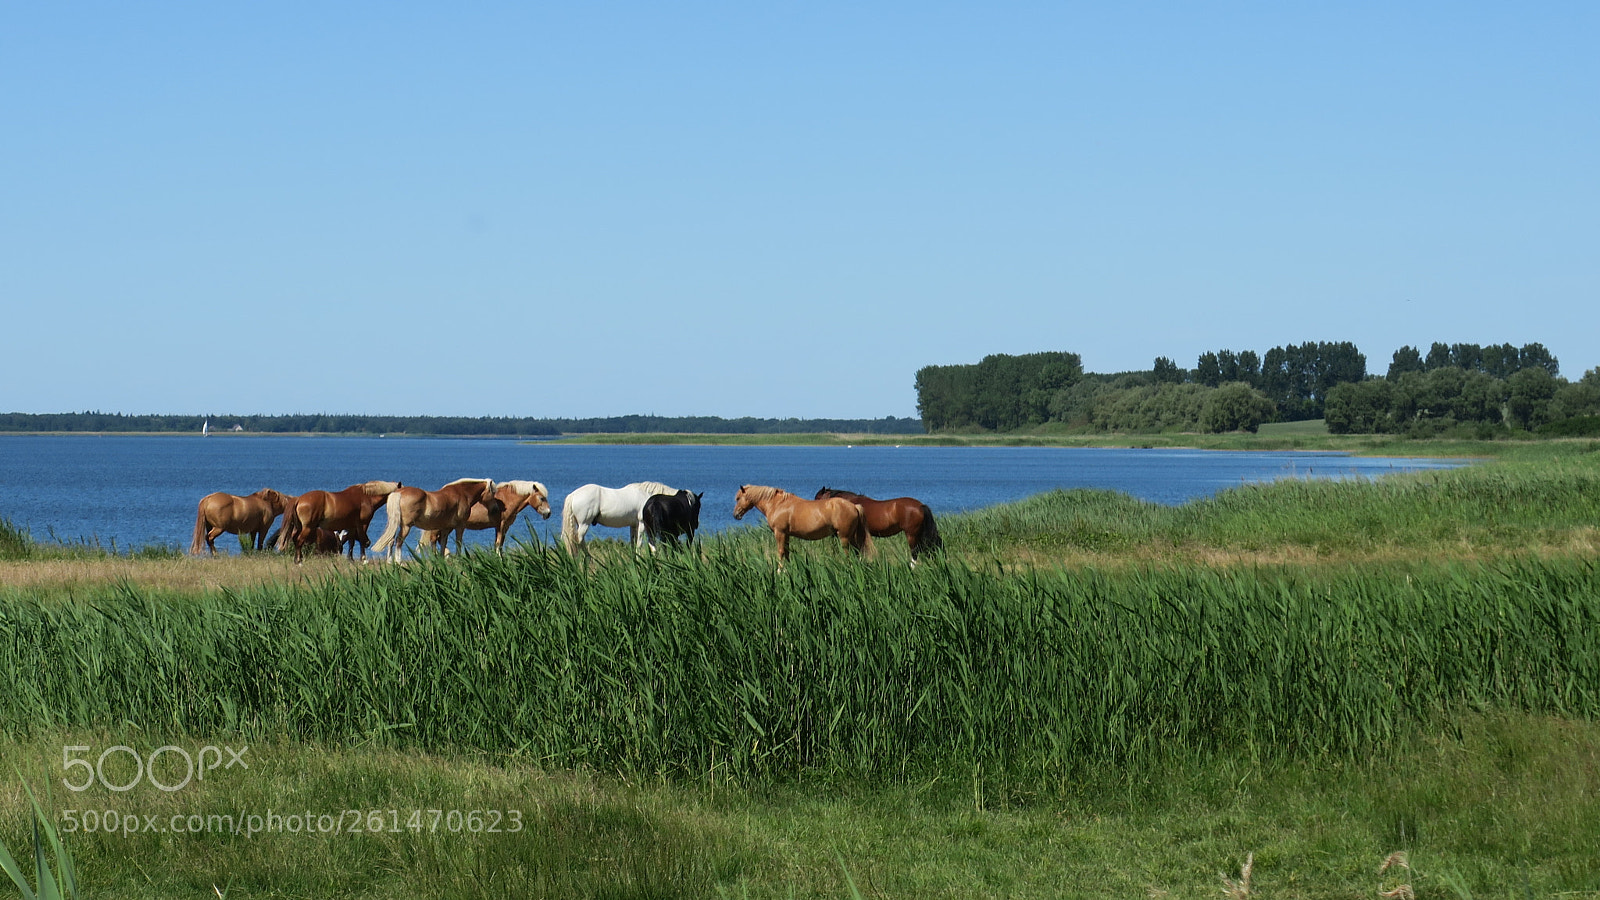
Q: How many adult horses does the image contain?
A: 8